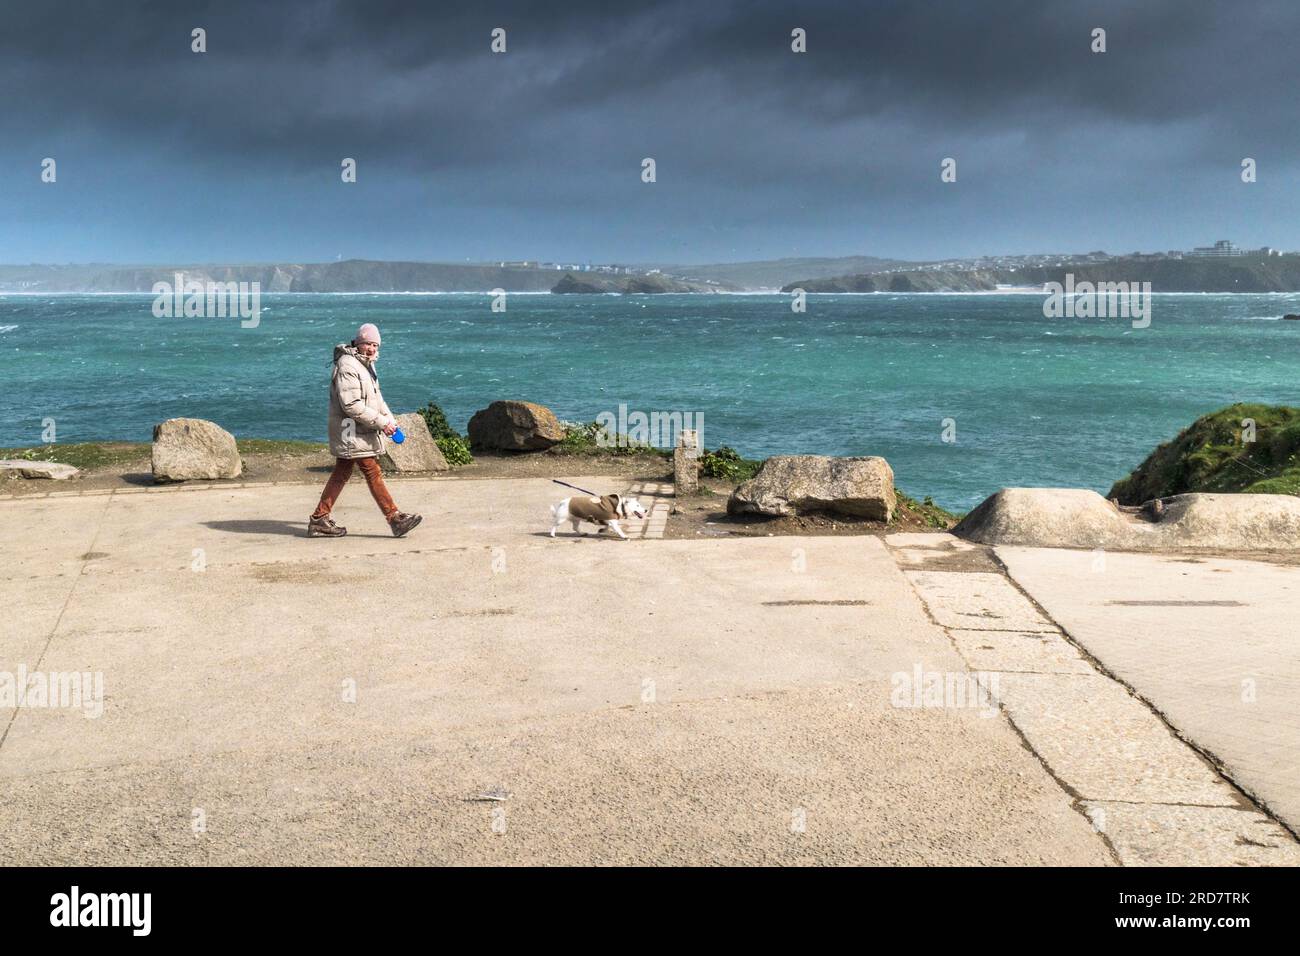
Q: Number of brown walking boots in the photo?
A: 2